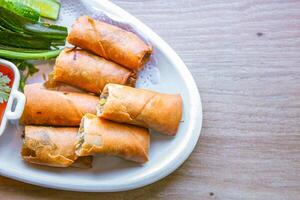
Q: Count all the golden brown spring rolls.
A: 6